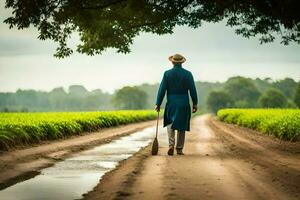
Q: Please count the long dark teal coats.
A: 1